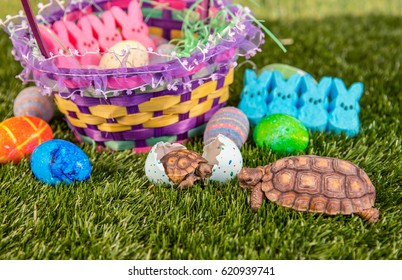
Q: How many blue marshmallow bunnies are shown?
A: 4